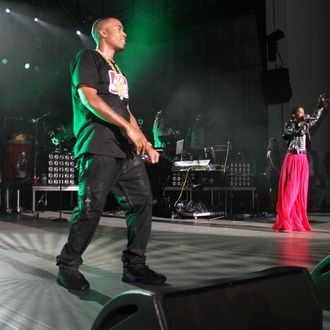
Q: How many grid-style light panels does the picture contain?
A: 3